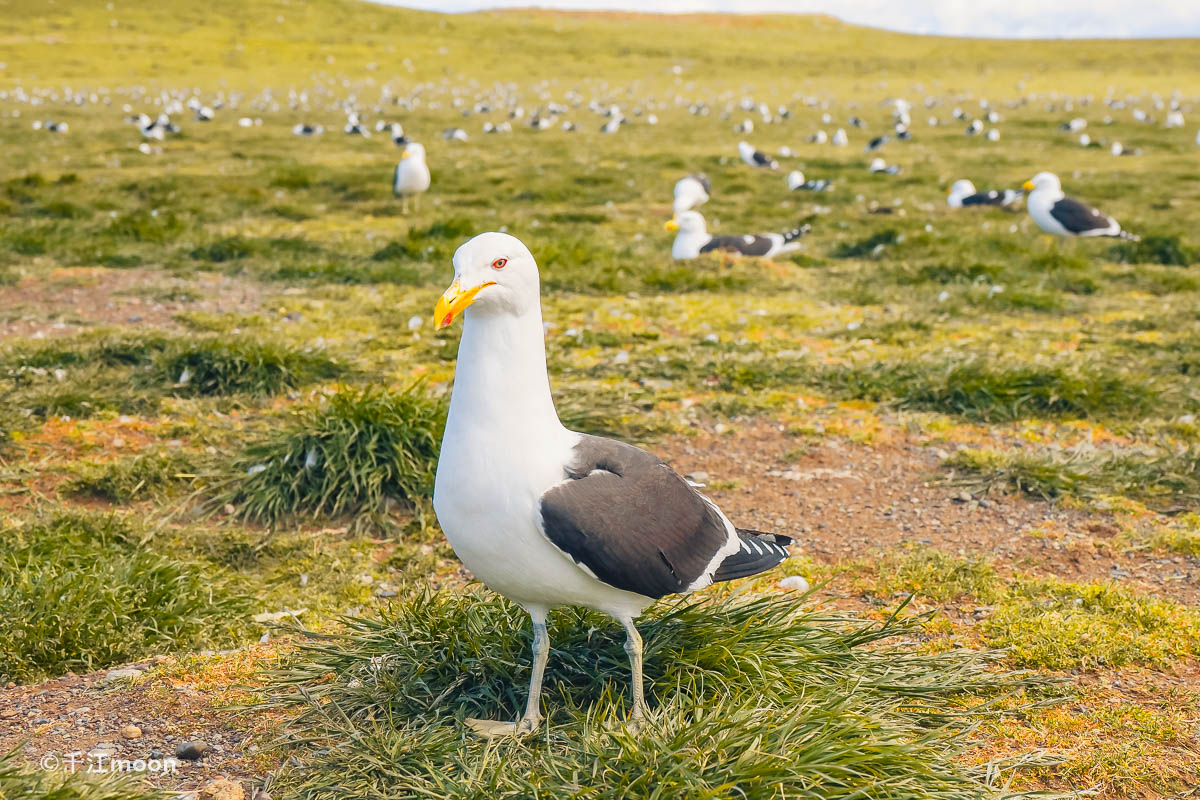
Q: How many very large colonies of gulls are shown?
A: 1